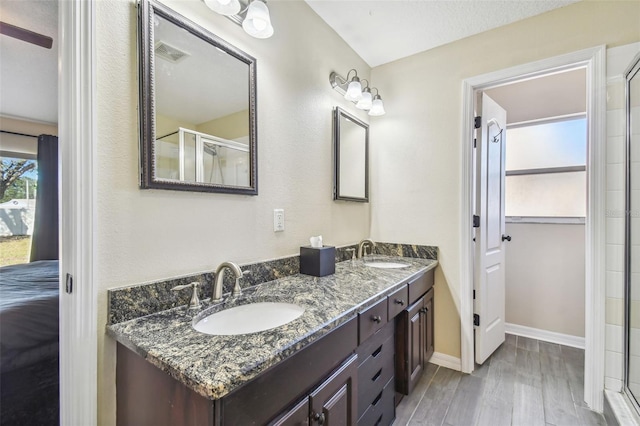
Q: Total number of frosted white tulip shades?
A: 5